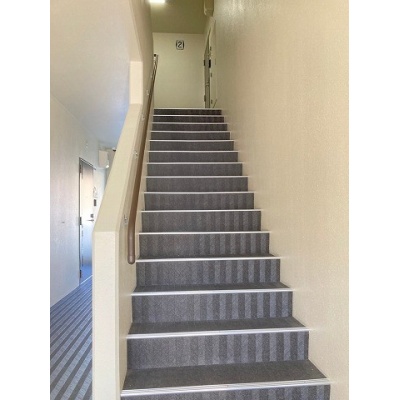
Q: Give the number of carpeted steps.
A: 15